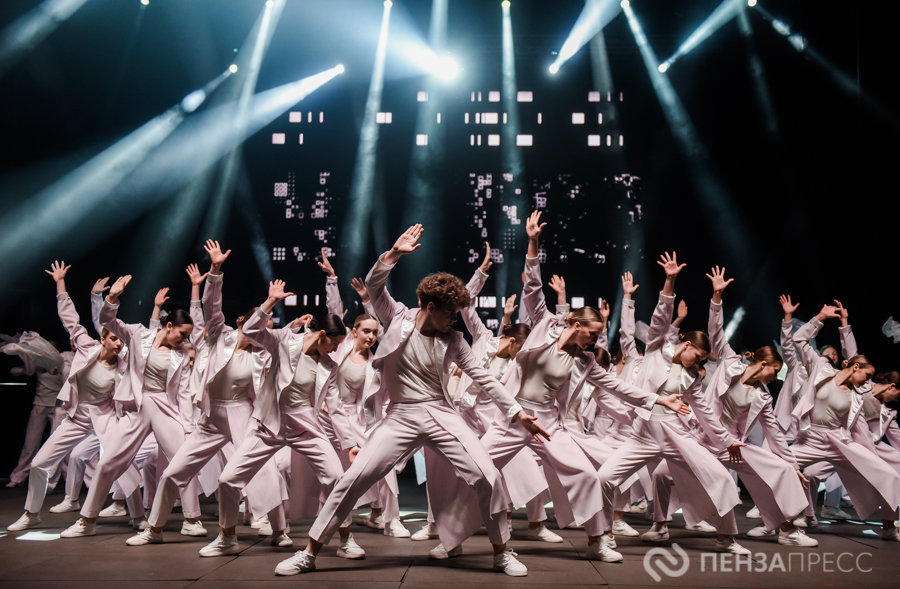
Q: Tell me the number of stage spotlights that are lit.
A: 11